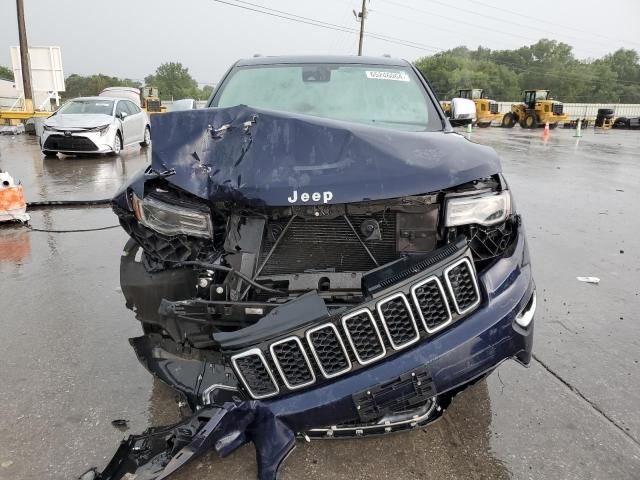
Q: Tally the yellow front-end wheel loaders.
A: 3